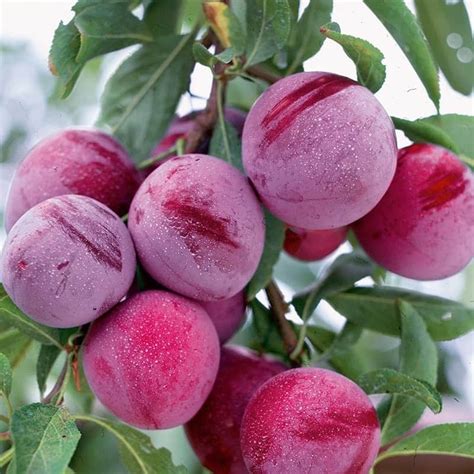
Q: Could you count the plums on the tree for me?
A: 11